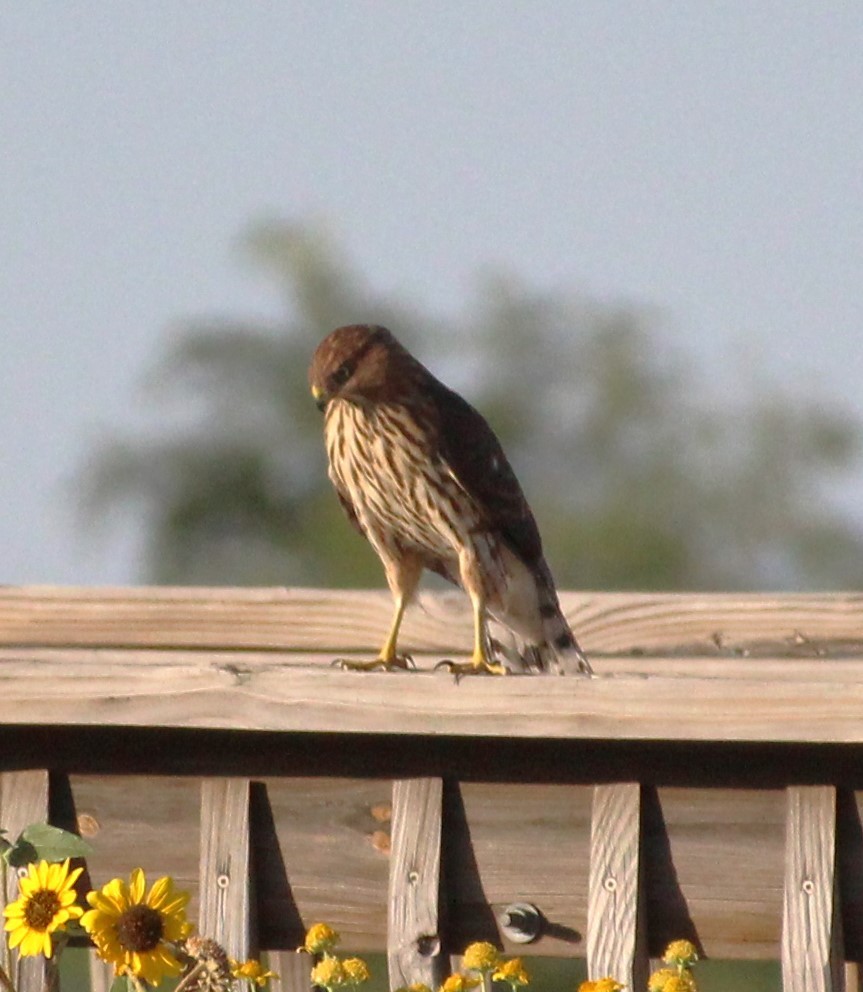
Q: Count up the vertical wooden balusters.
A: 5